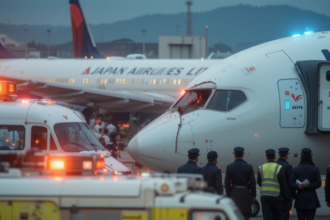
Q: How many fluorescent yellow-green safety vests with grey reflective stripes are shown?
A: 1